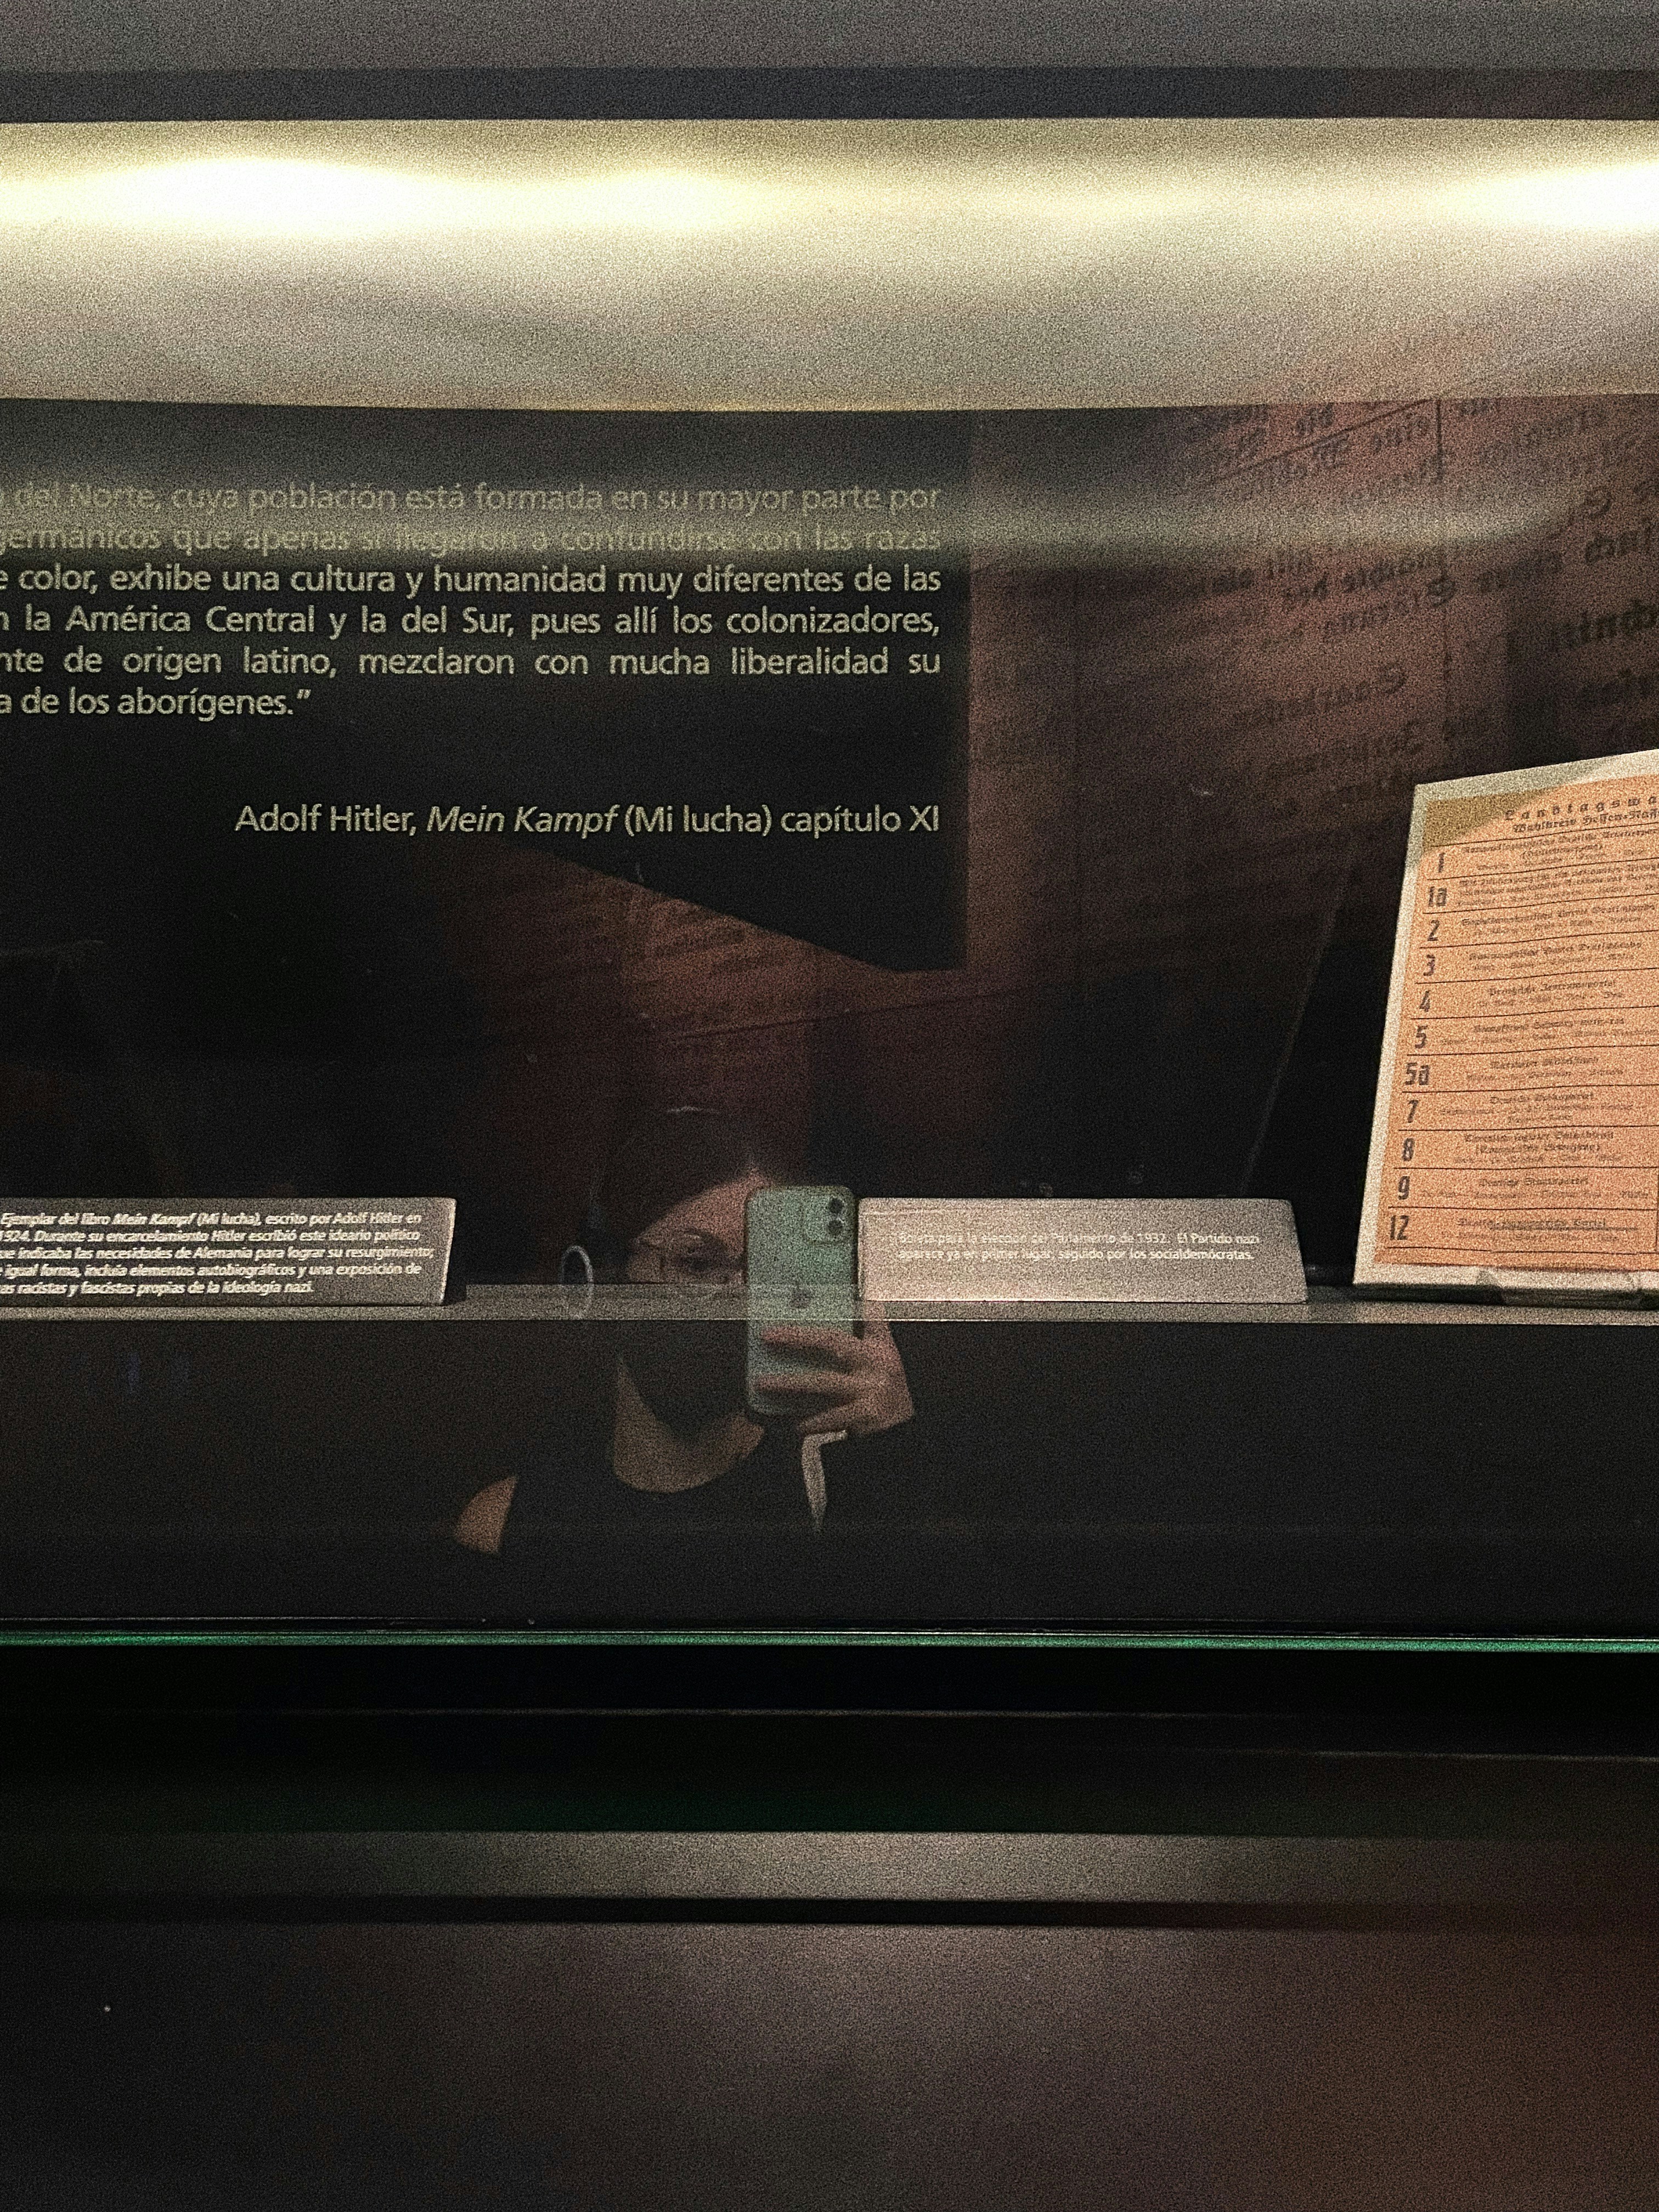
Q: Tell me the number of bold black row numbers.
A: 11